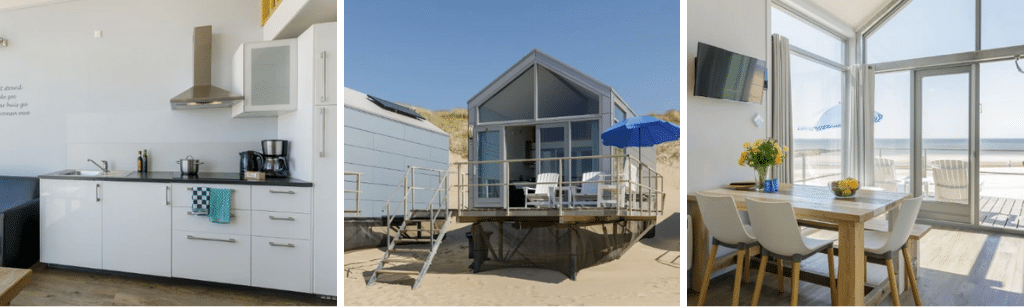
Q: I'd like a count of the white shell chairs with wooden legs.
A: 3